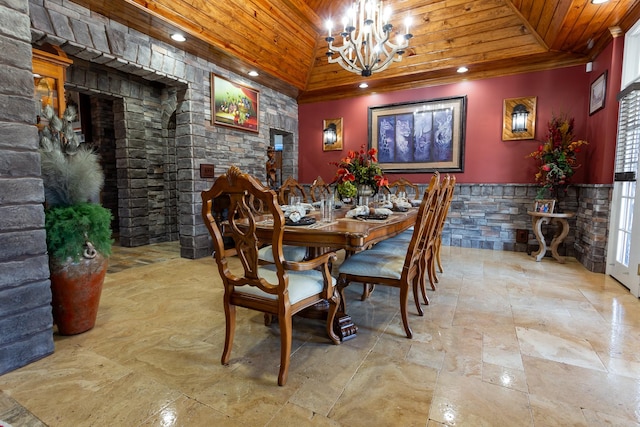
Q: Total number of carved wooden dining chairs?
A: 8